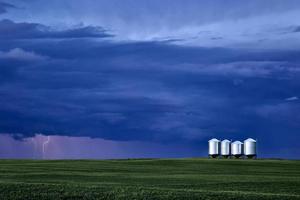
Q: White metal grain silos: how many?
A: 4